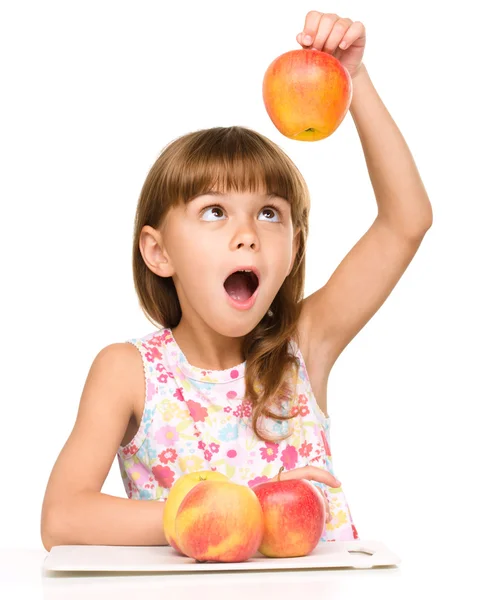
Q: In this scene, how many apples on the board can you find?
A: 3